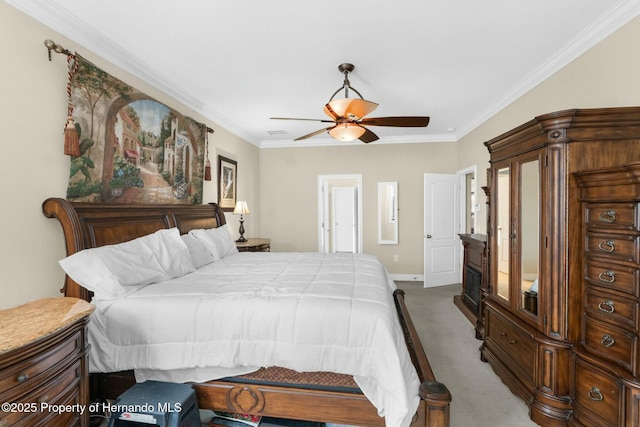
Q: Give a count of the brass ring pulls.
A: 6